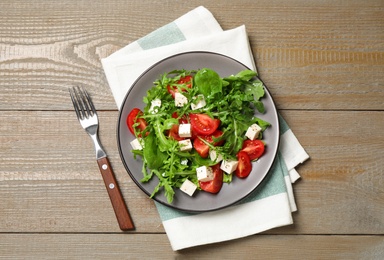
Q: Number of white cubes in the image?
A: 11